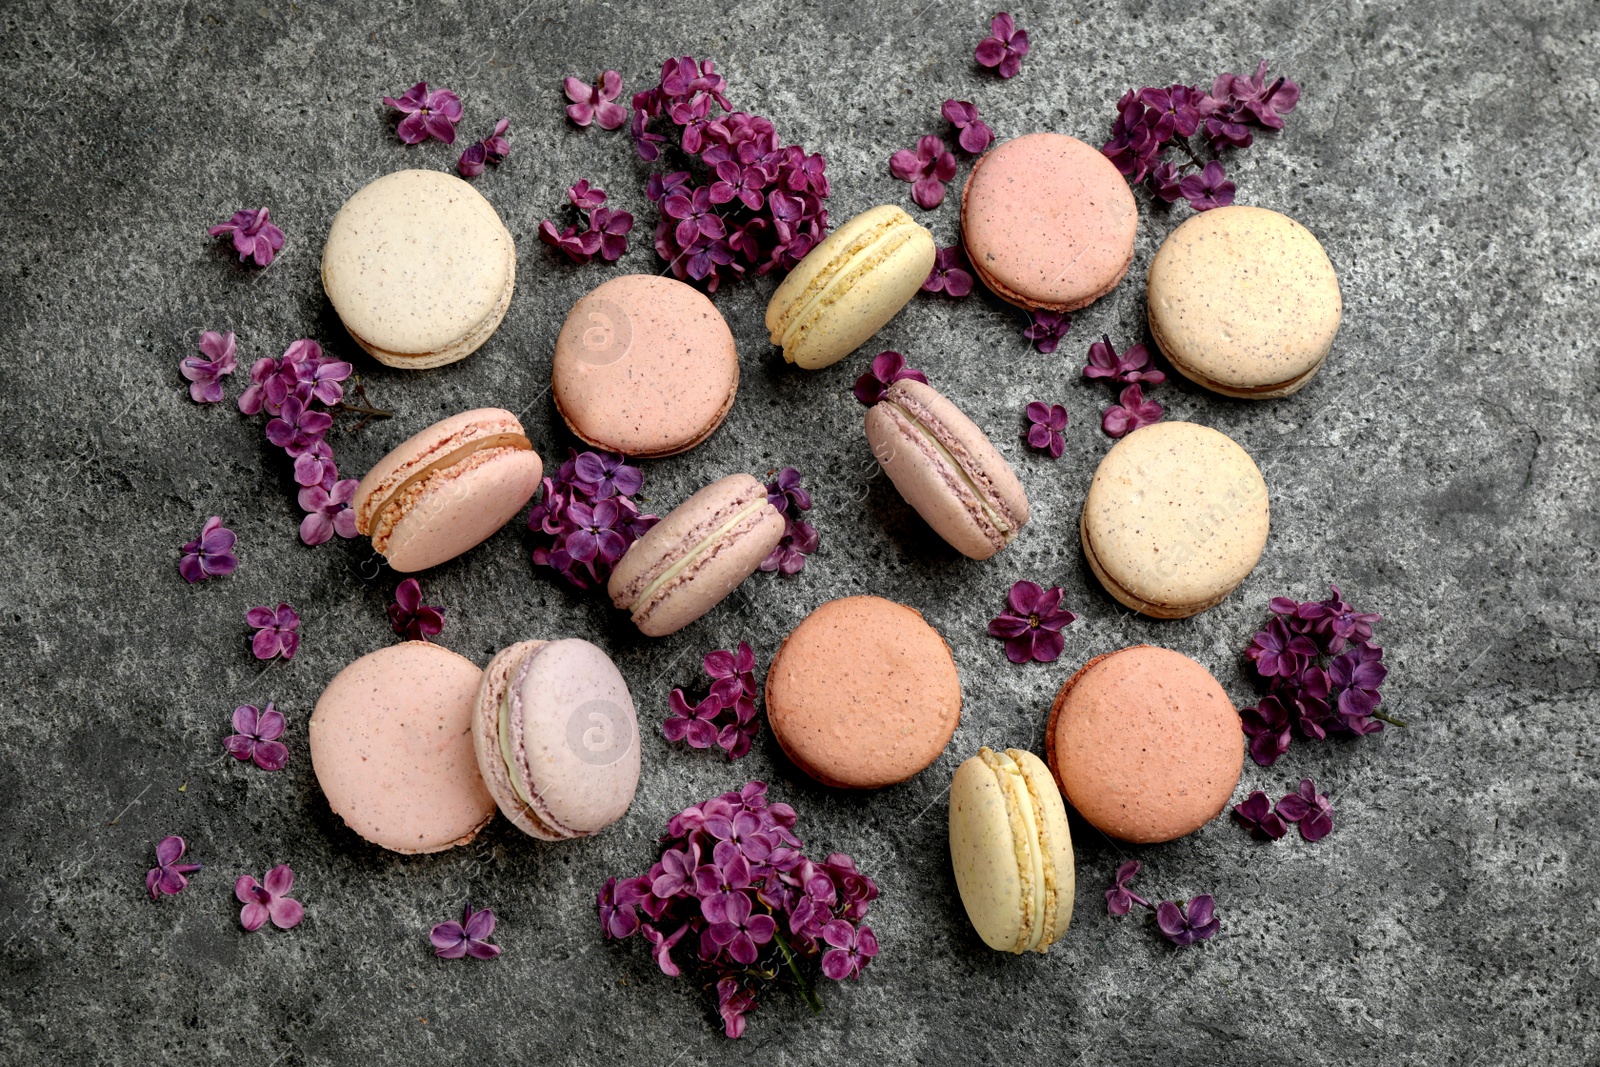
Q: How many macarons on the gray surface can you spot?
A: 14